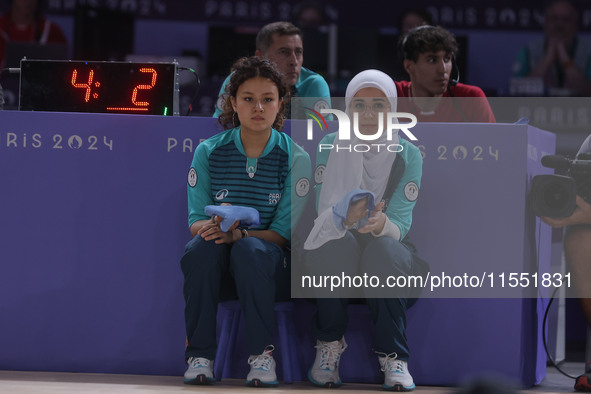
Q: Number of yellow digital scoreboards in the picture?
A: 0